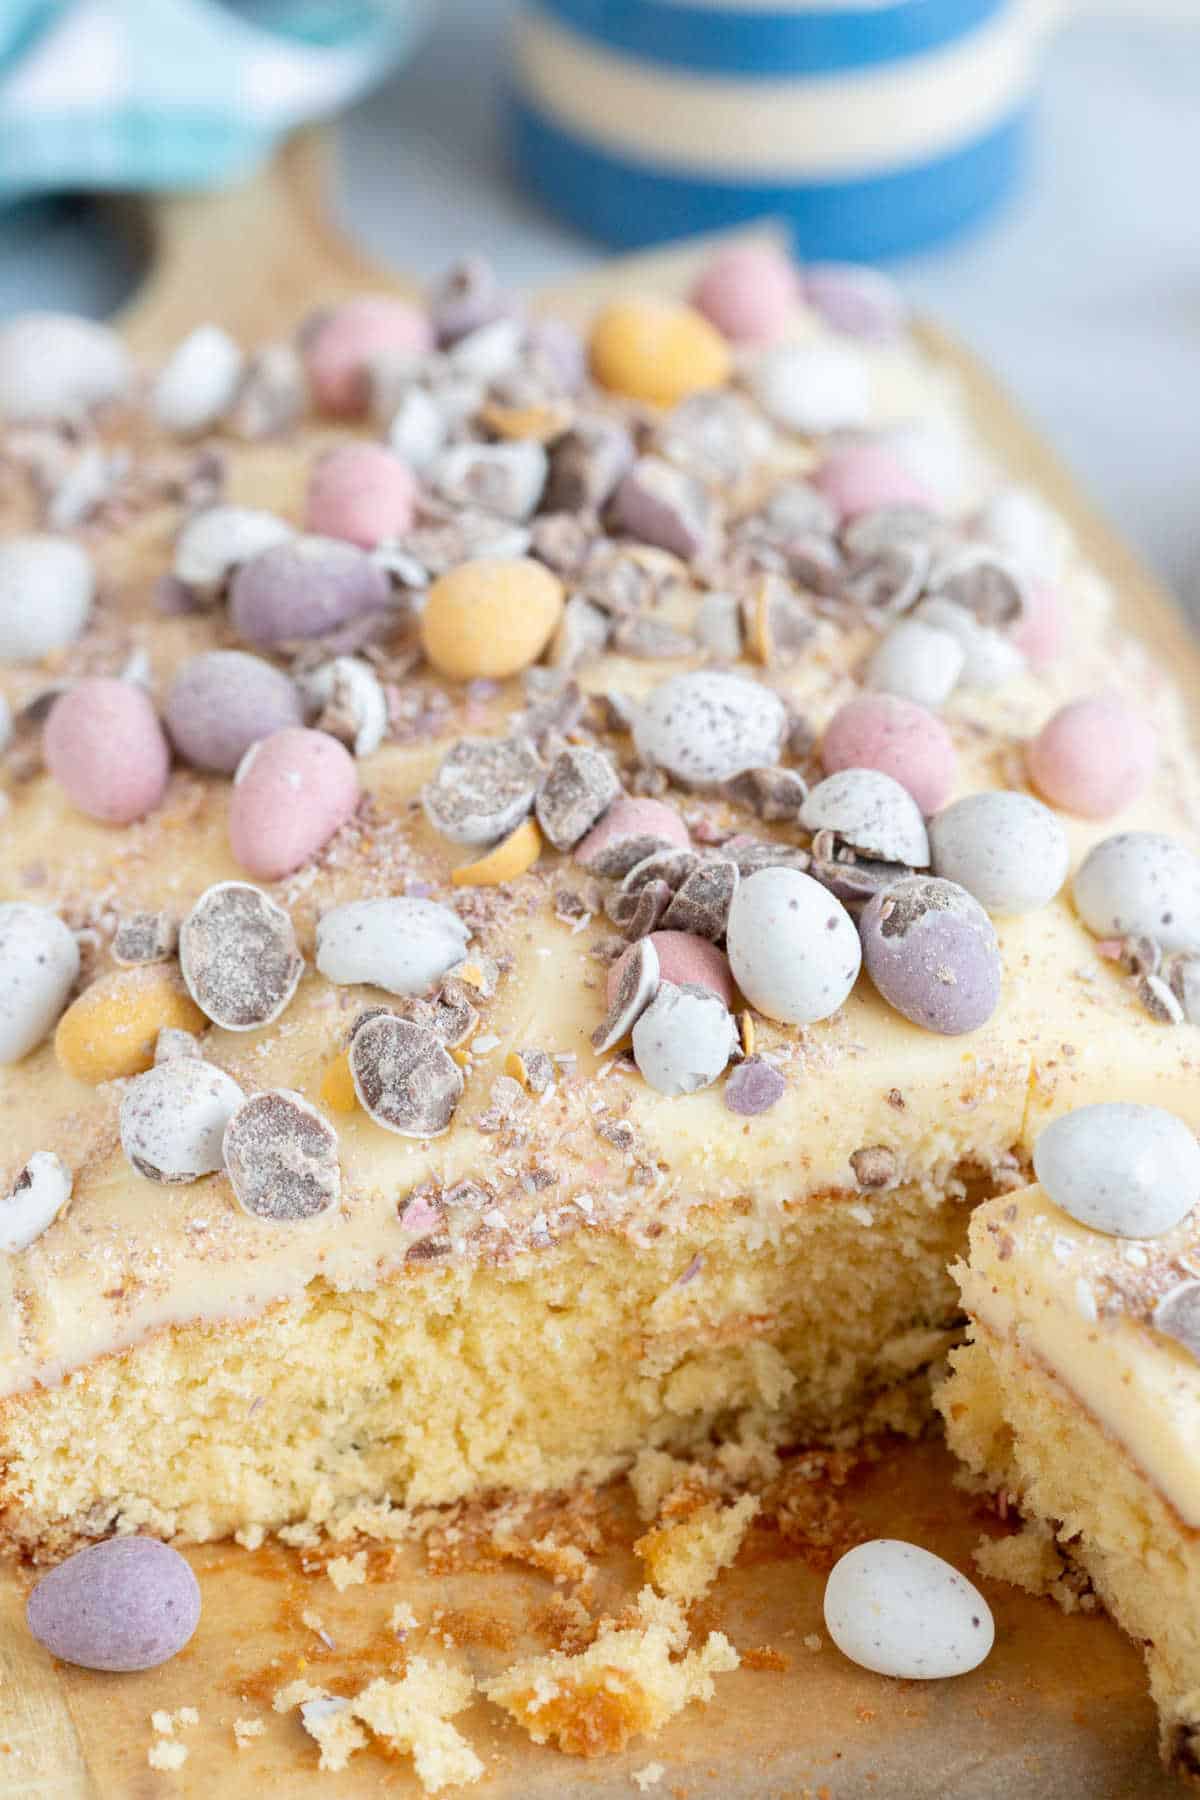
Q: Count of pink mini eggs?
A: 11